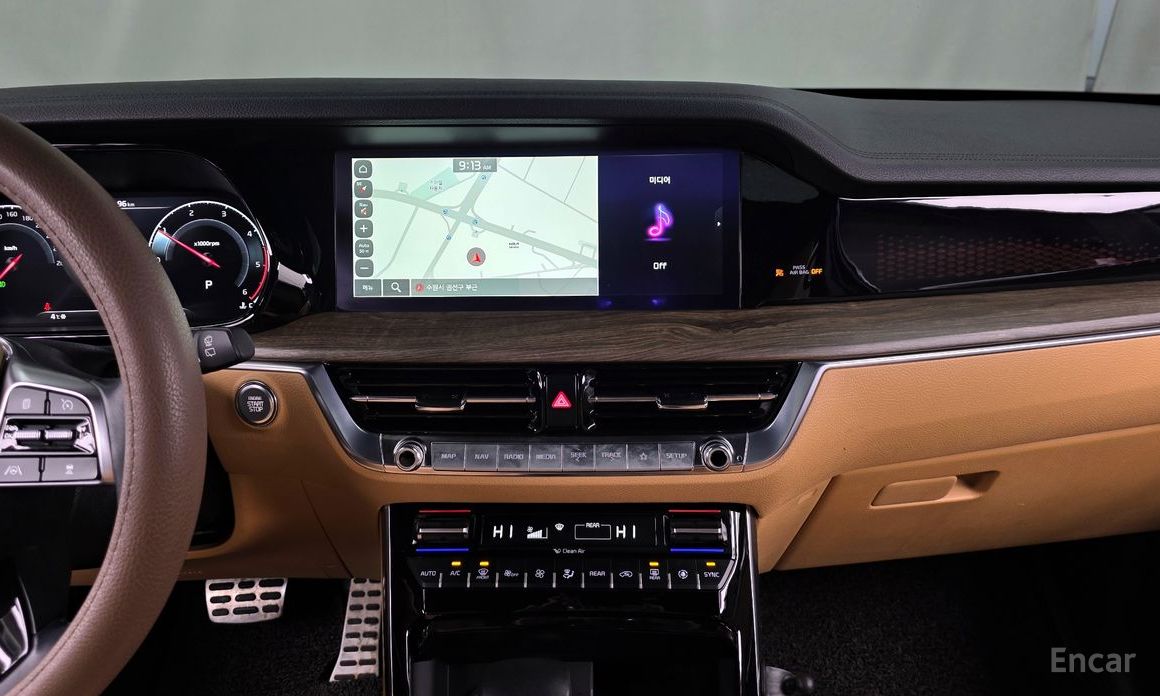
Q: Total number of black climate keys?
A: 11